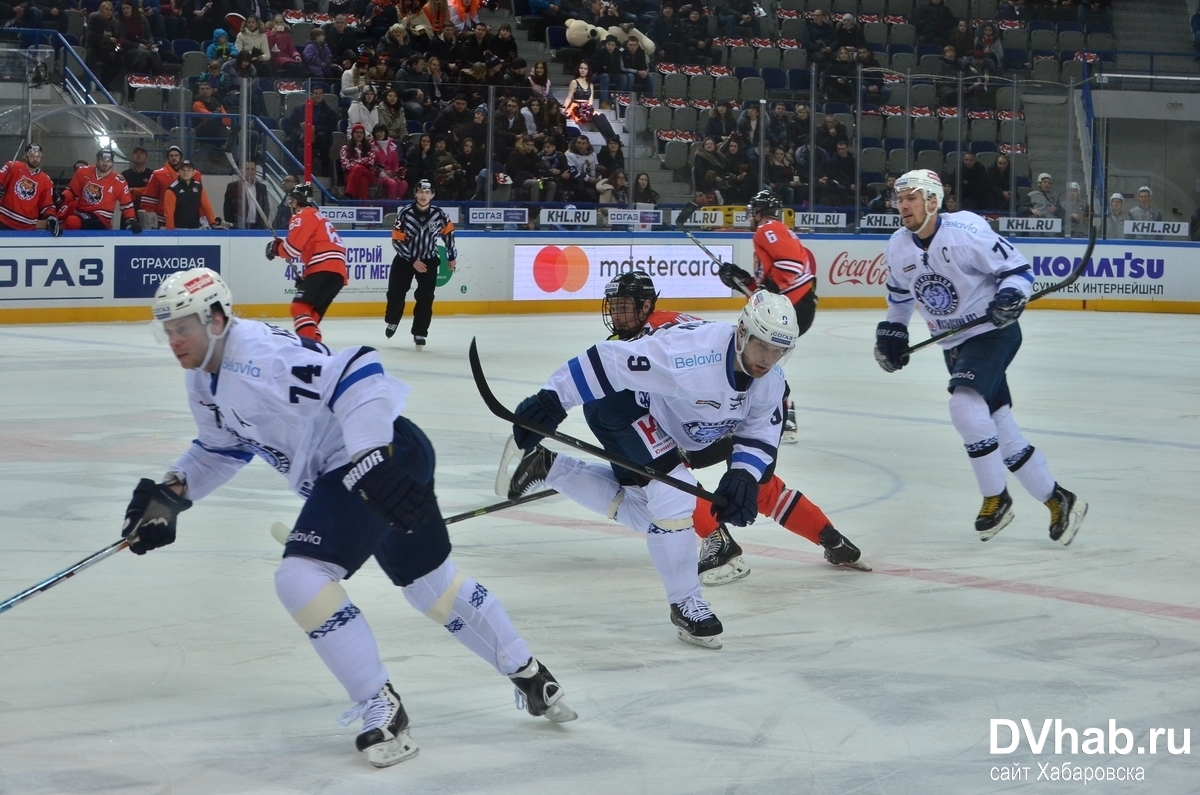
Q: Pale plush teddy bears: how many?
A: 1